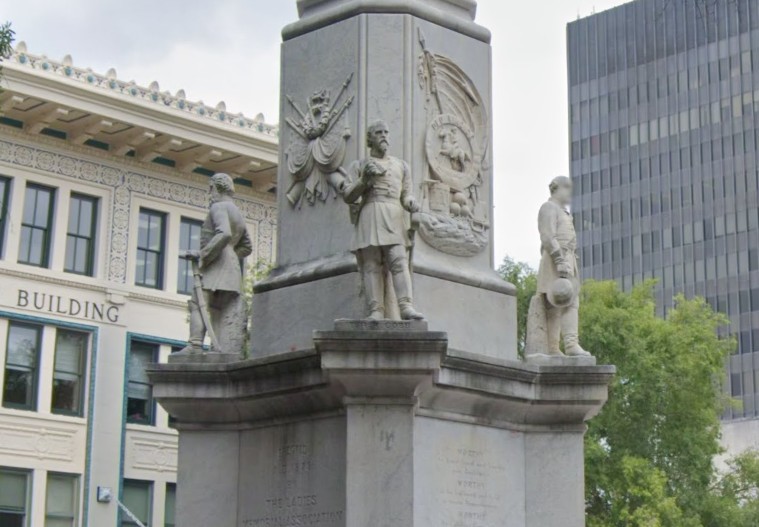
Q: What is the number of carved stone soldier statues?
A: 3